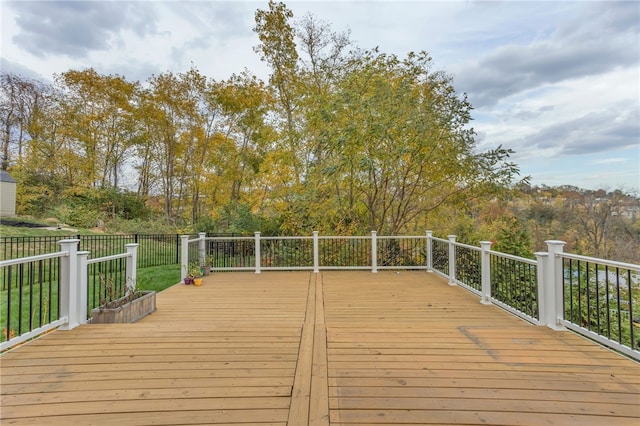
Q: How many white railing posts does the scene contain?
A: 13